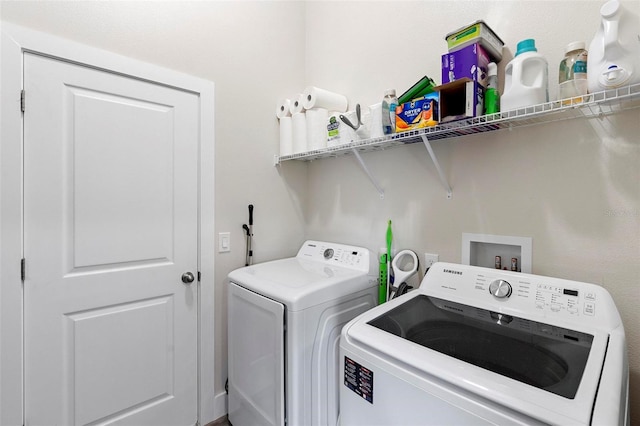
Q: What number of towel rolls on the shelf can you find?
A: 6